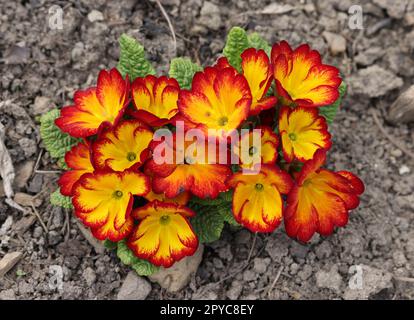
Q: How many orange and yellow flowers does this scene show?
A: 14